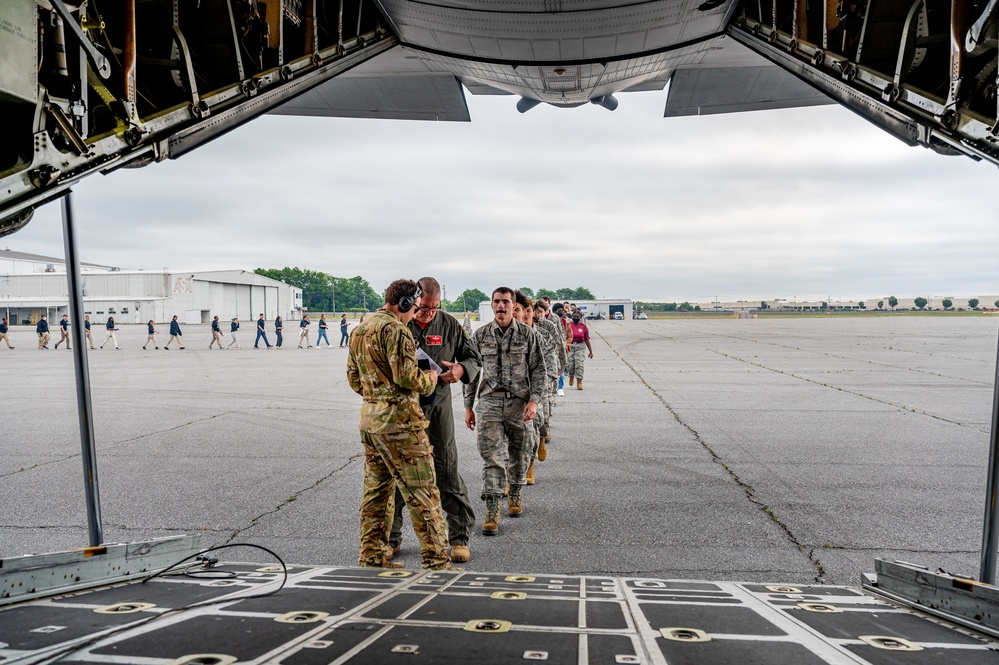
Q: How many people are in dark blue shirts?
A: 14